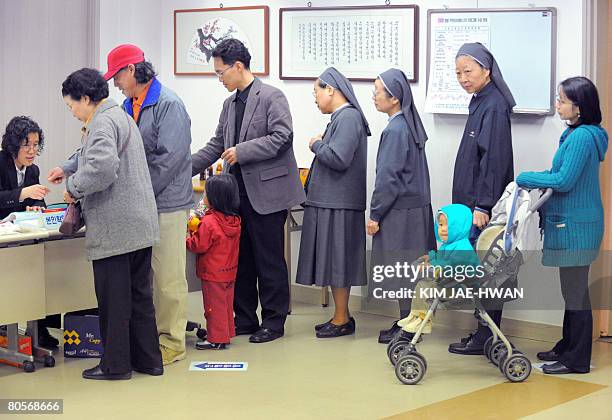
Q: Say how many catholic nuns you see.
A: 3